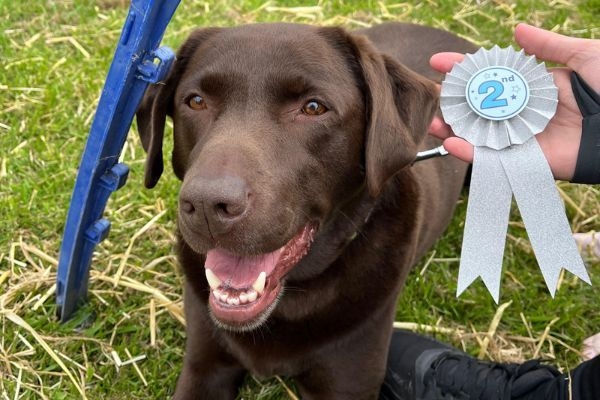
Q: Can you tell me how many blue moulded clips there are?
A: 3